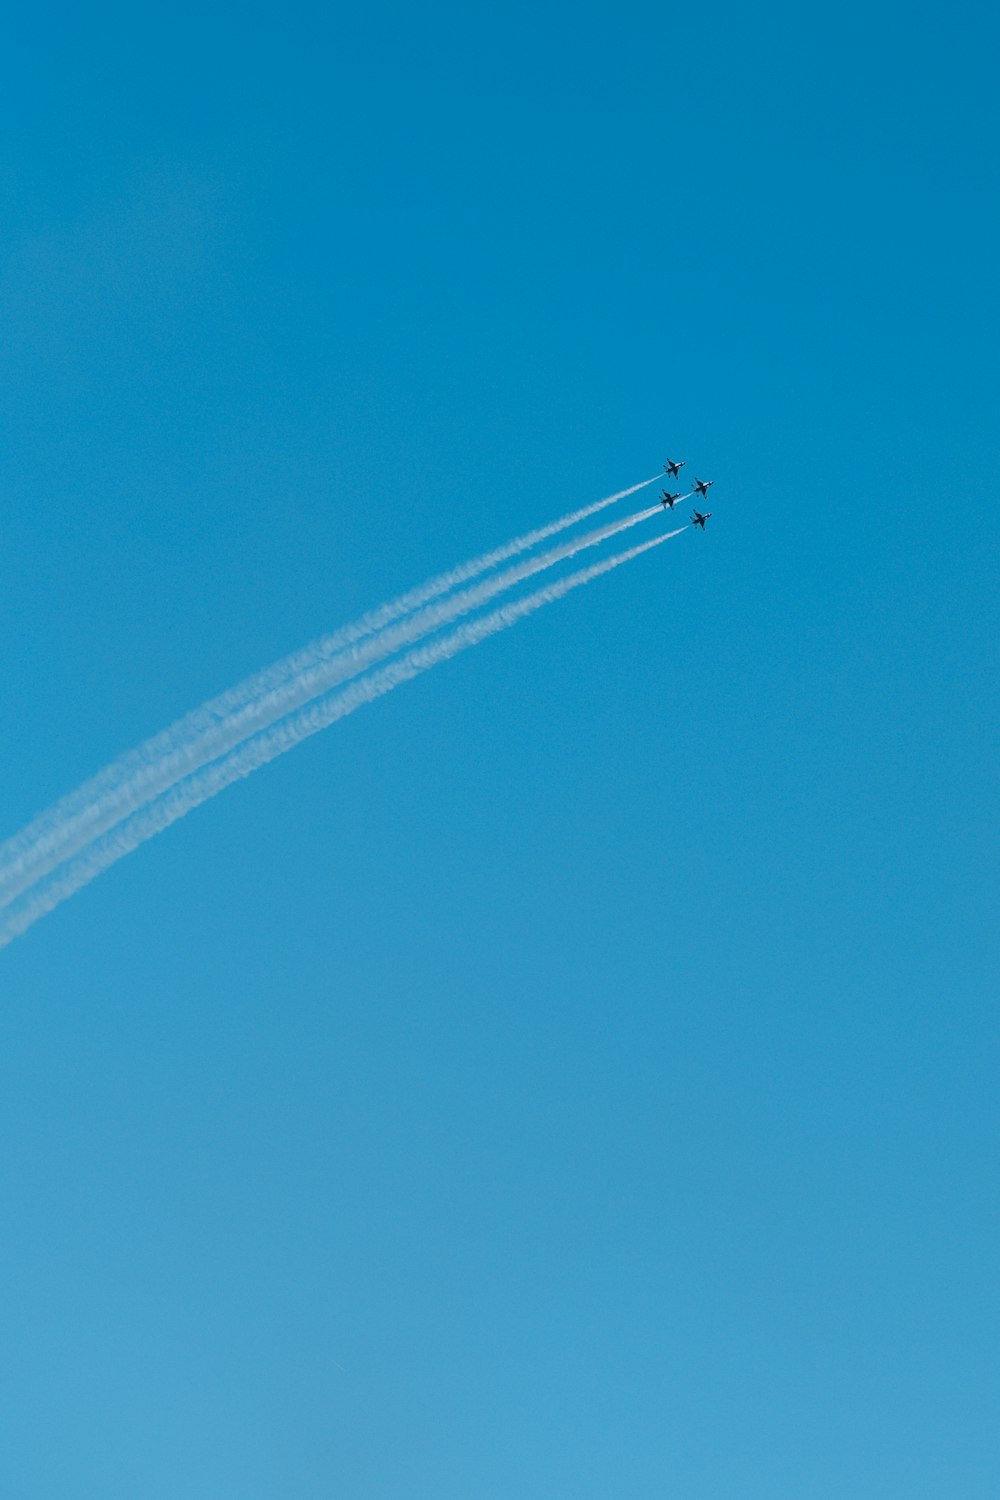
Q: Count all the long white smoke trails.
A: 3